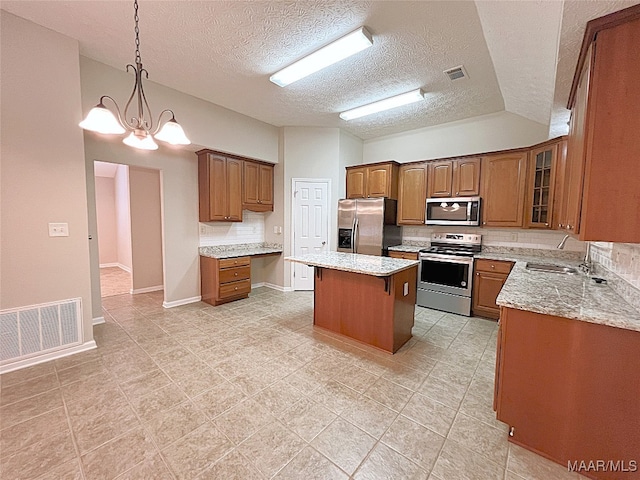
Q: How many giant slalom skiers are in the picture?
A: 0